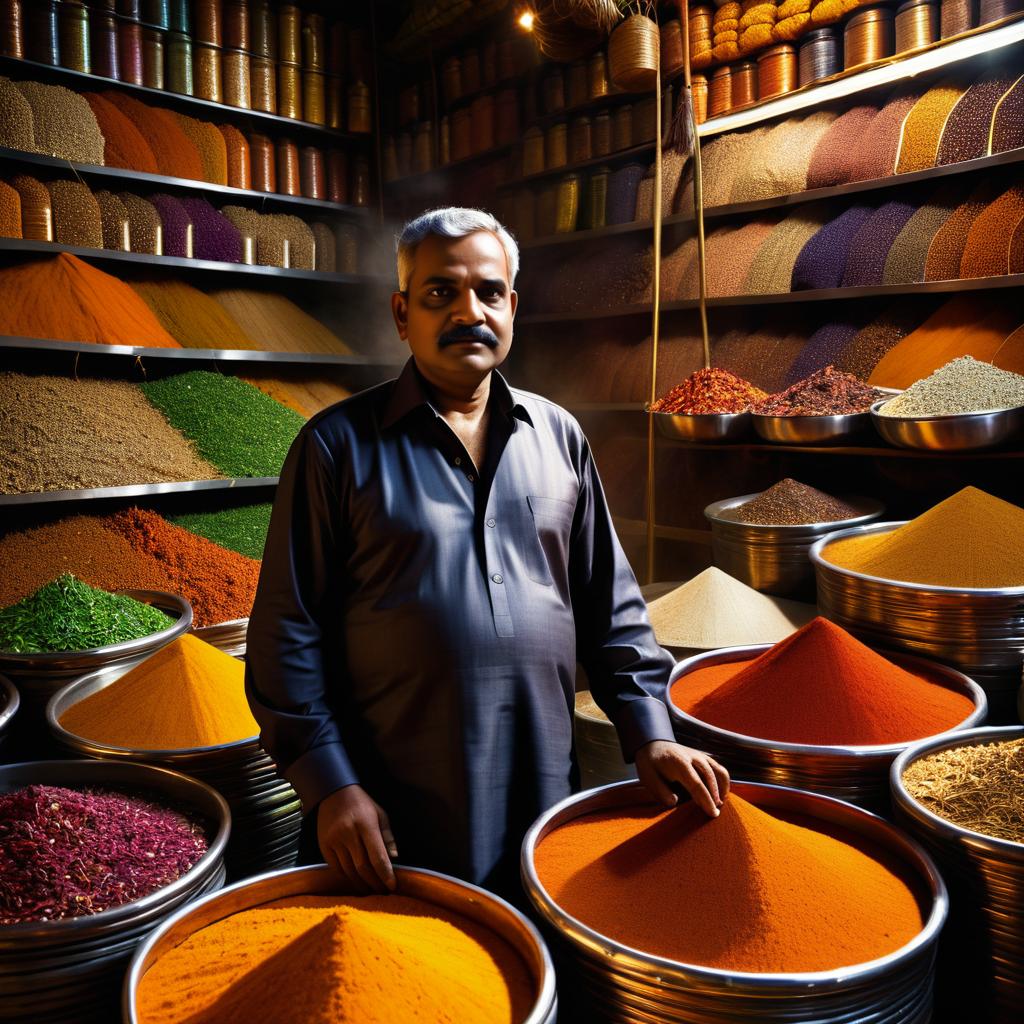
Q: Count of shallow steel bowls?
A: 3